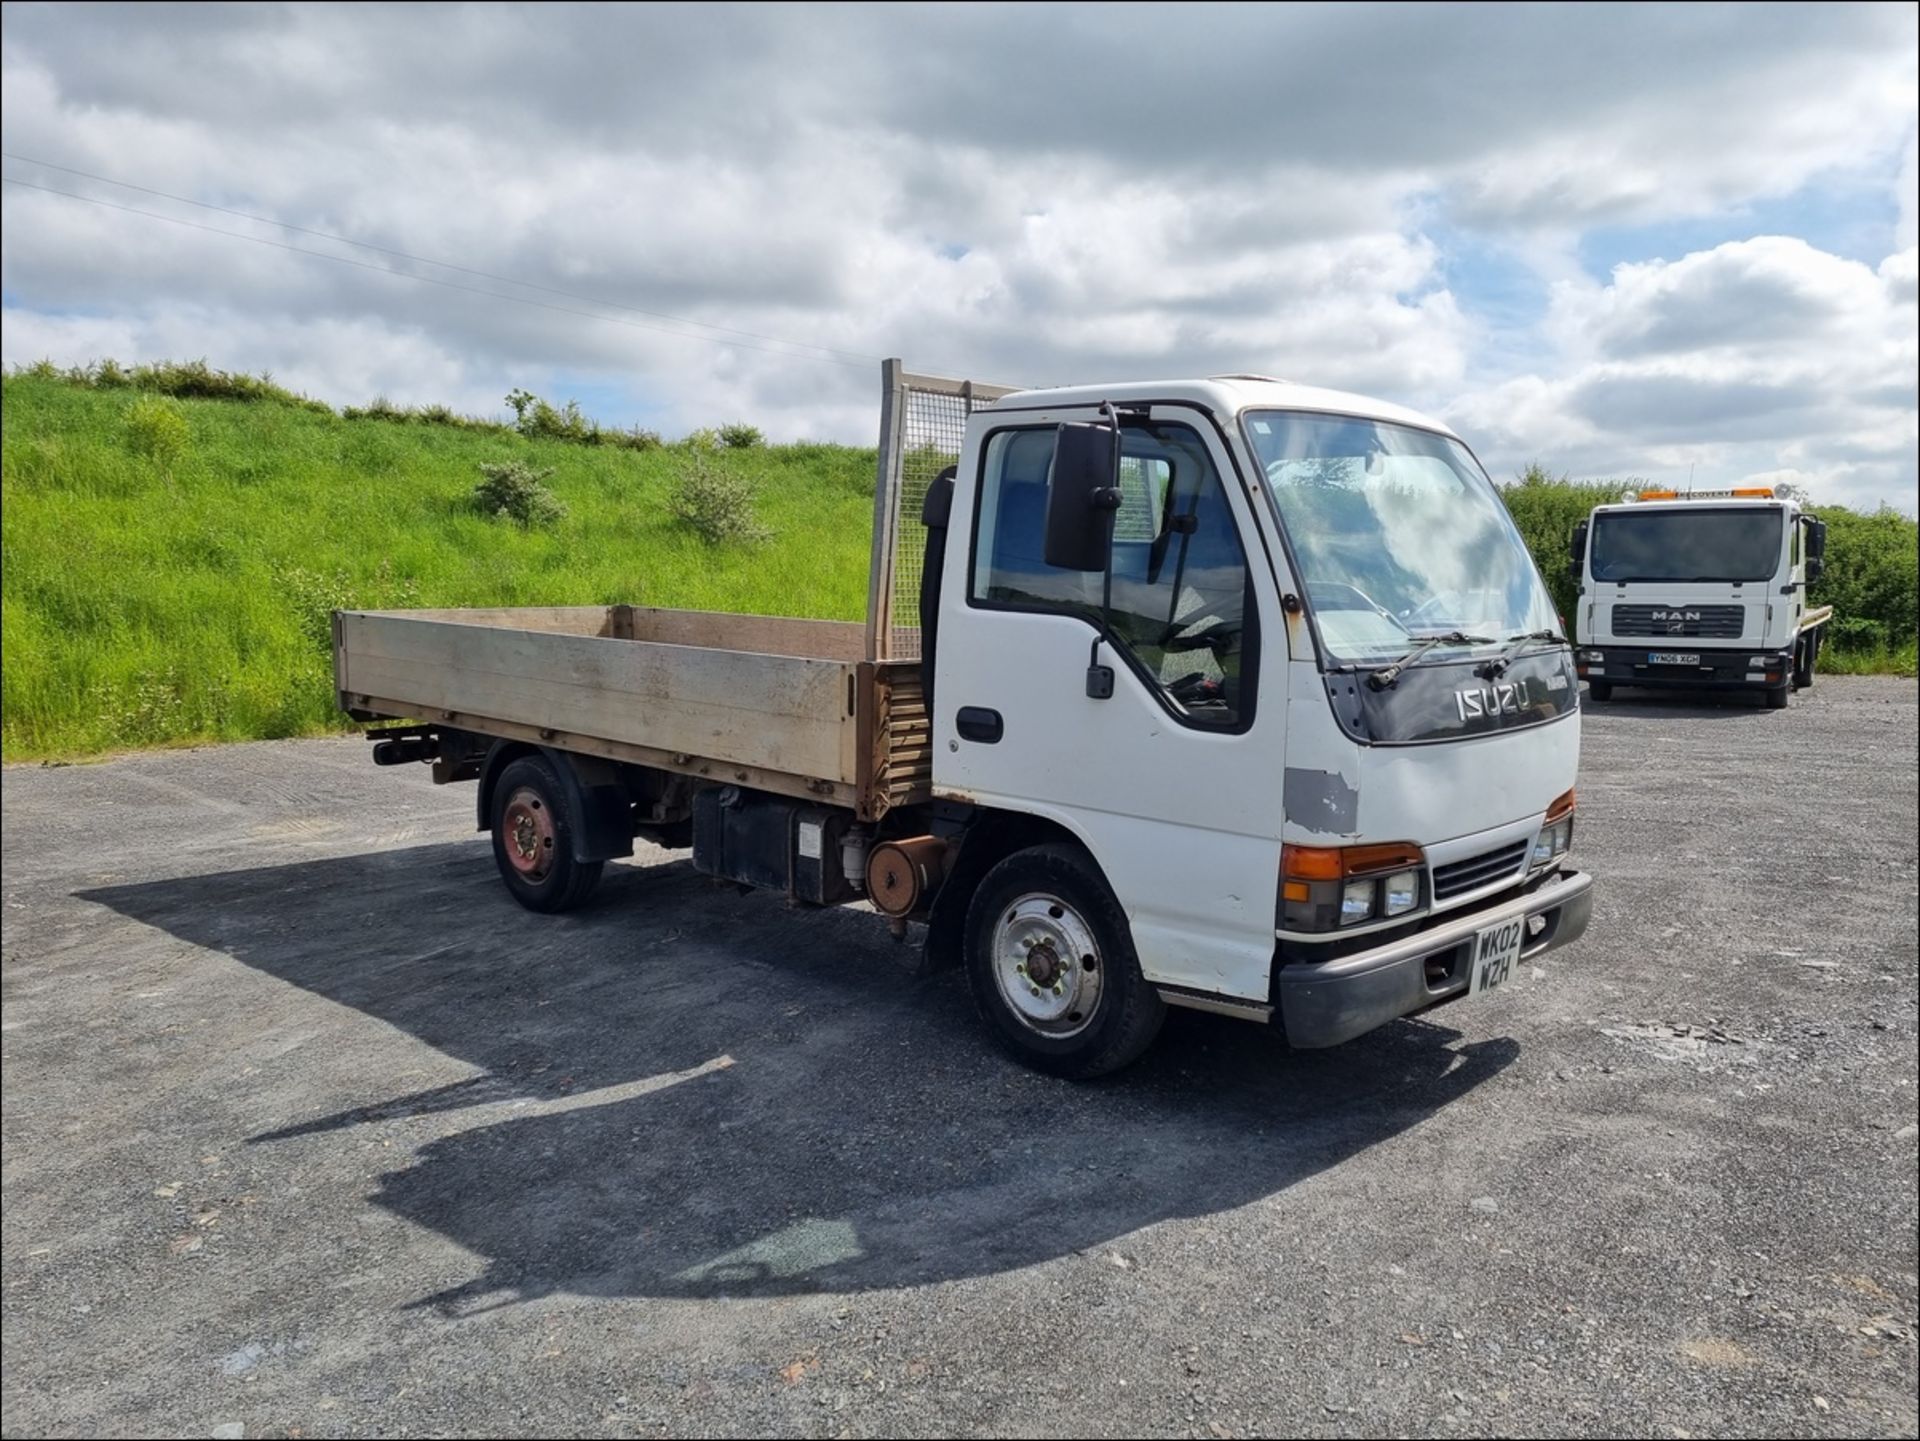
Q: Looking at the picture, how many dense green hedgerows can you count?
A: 1